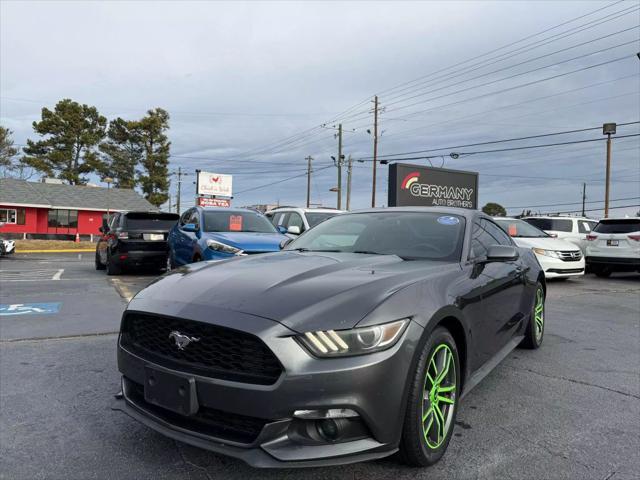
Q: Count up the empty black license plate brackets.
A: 1